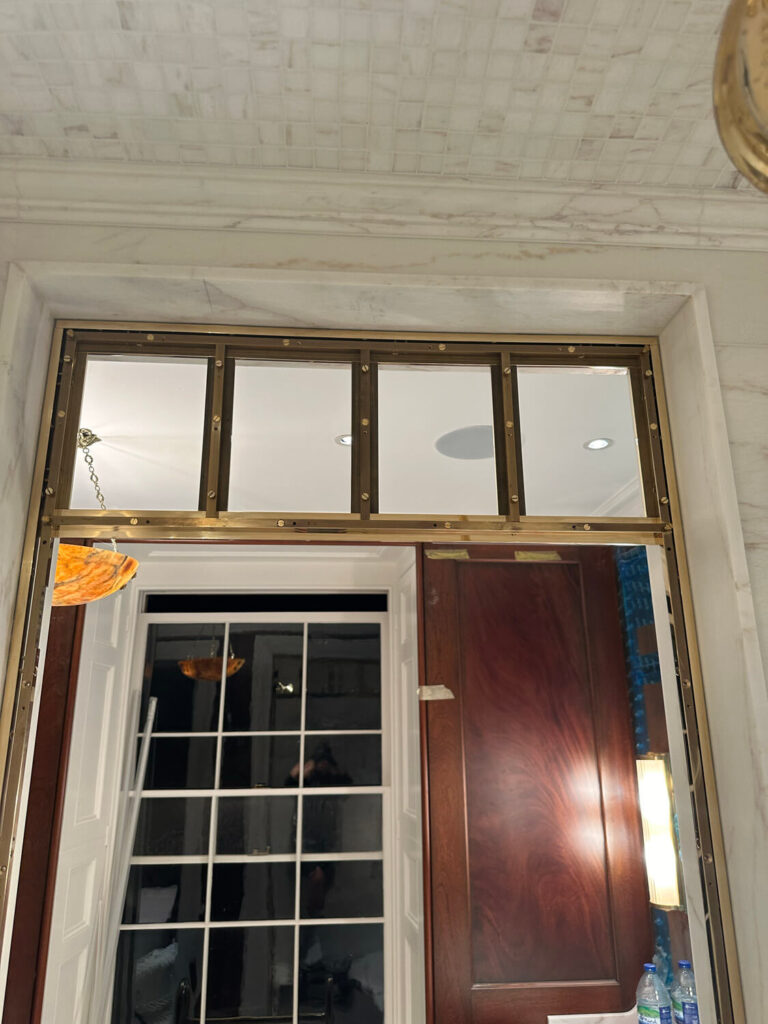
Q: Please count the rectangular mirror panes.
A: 4